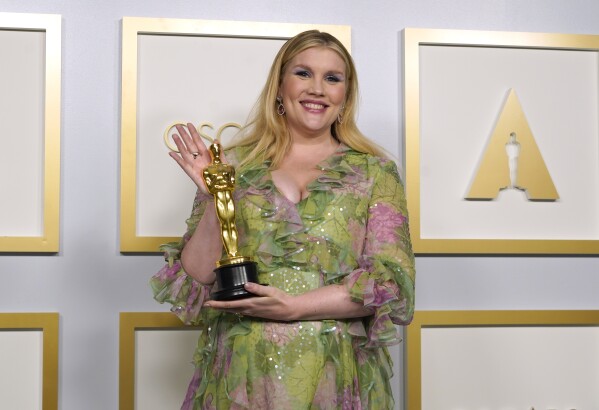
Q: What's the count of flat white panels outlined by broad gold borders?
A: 6